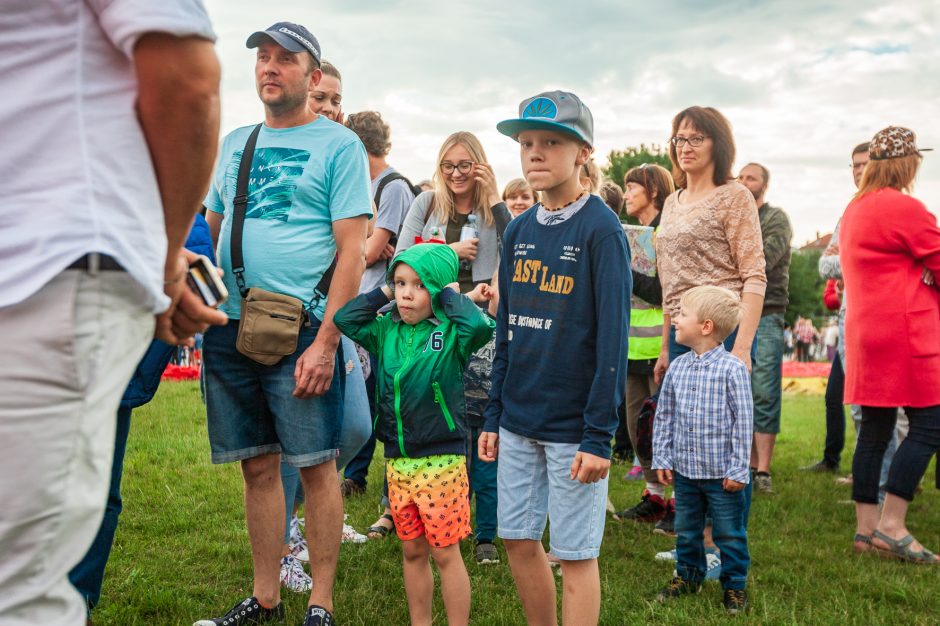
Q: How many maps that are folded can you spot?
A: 1